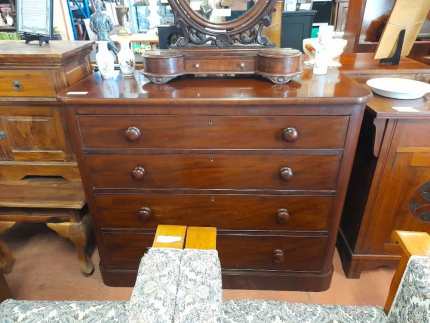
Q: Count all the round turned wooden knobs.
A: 7